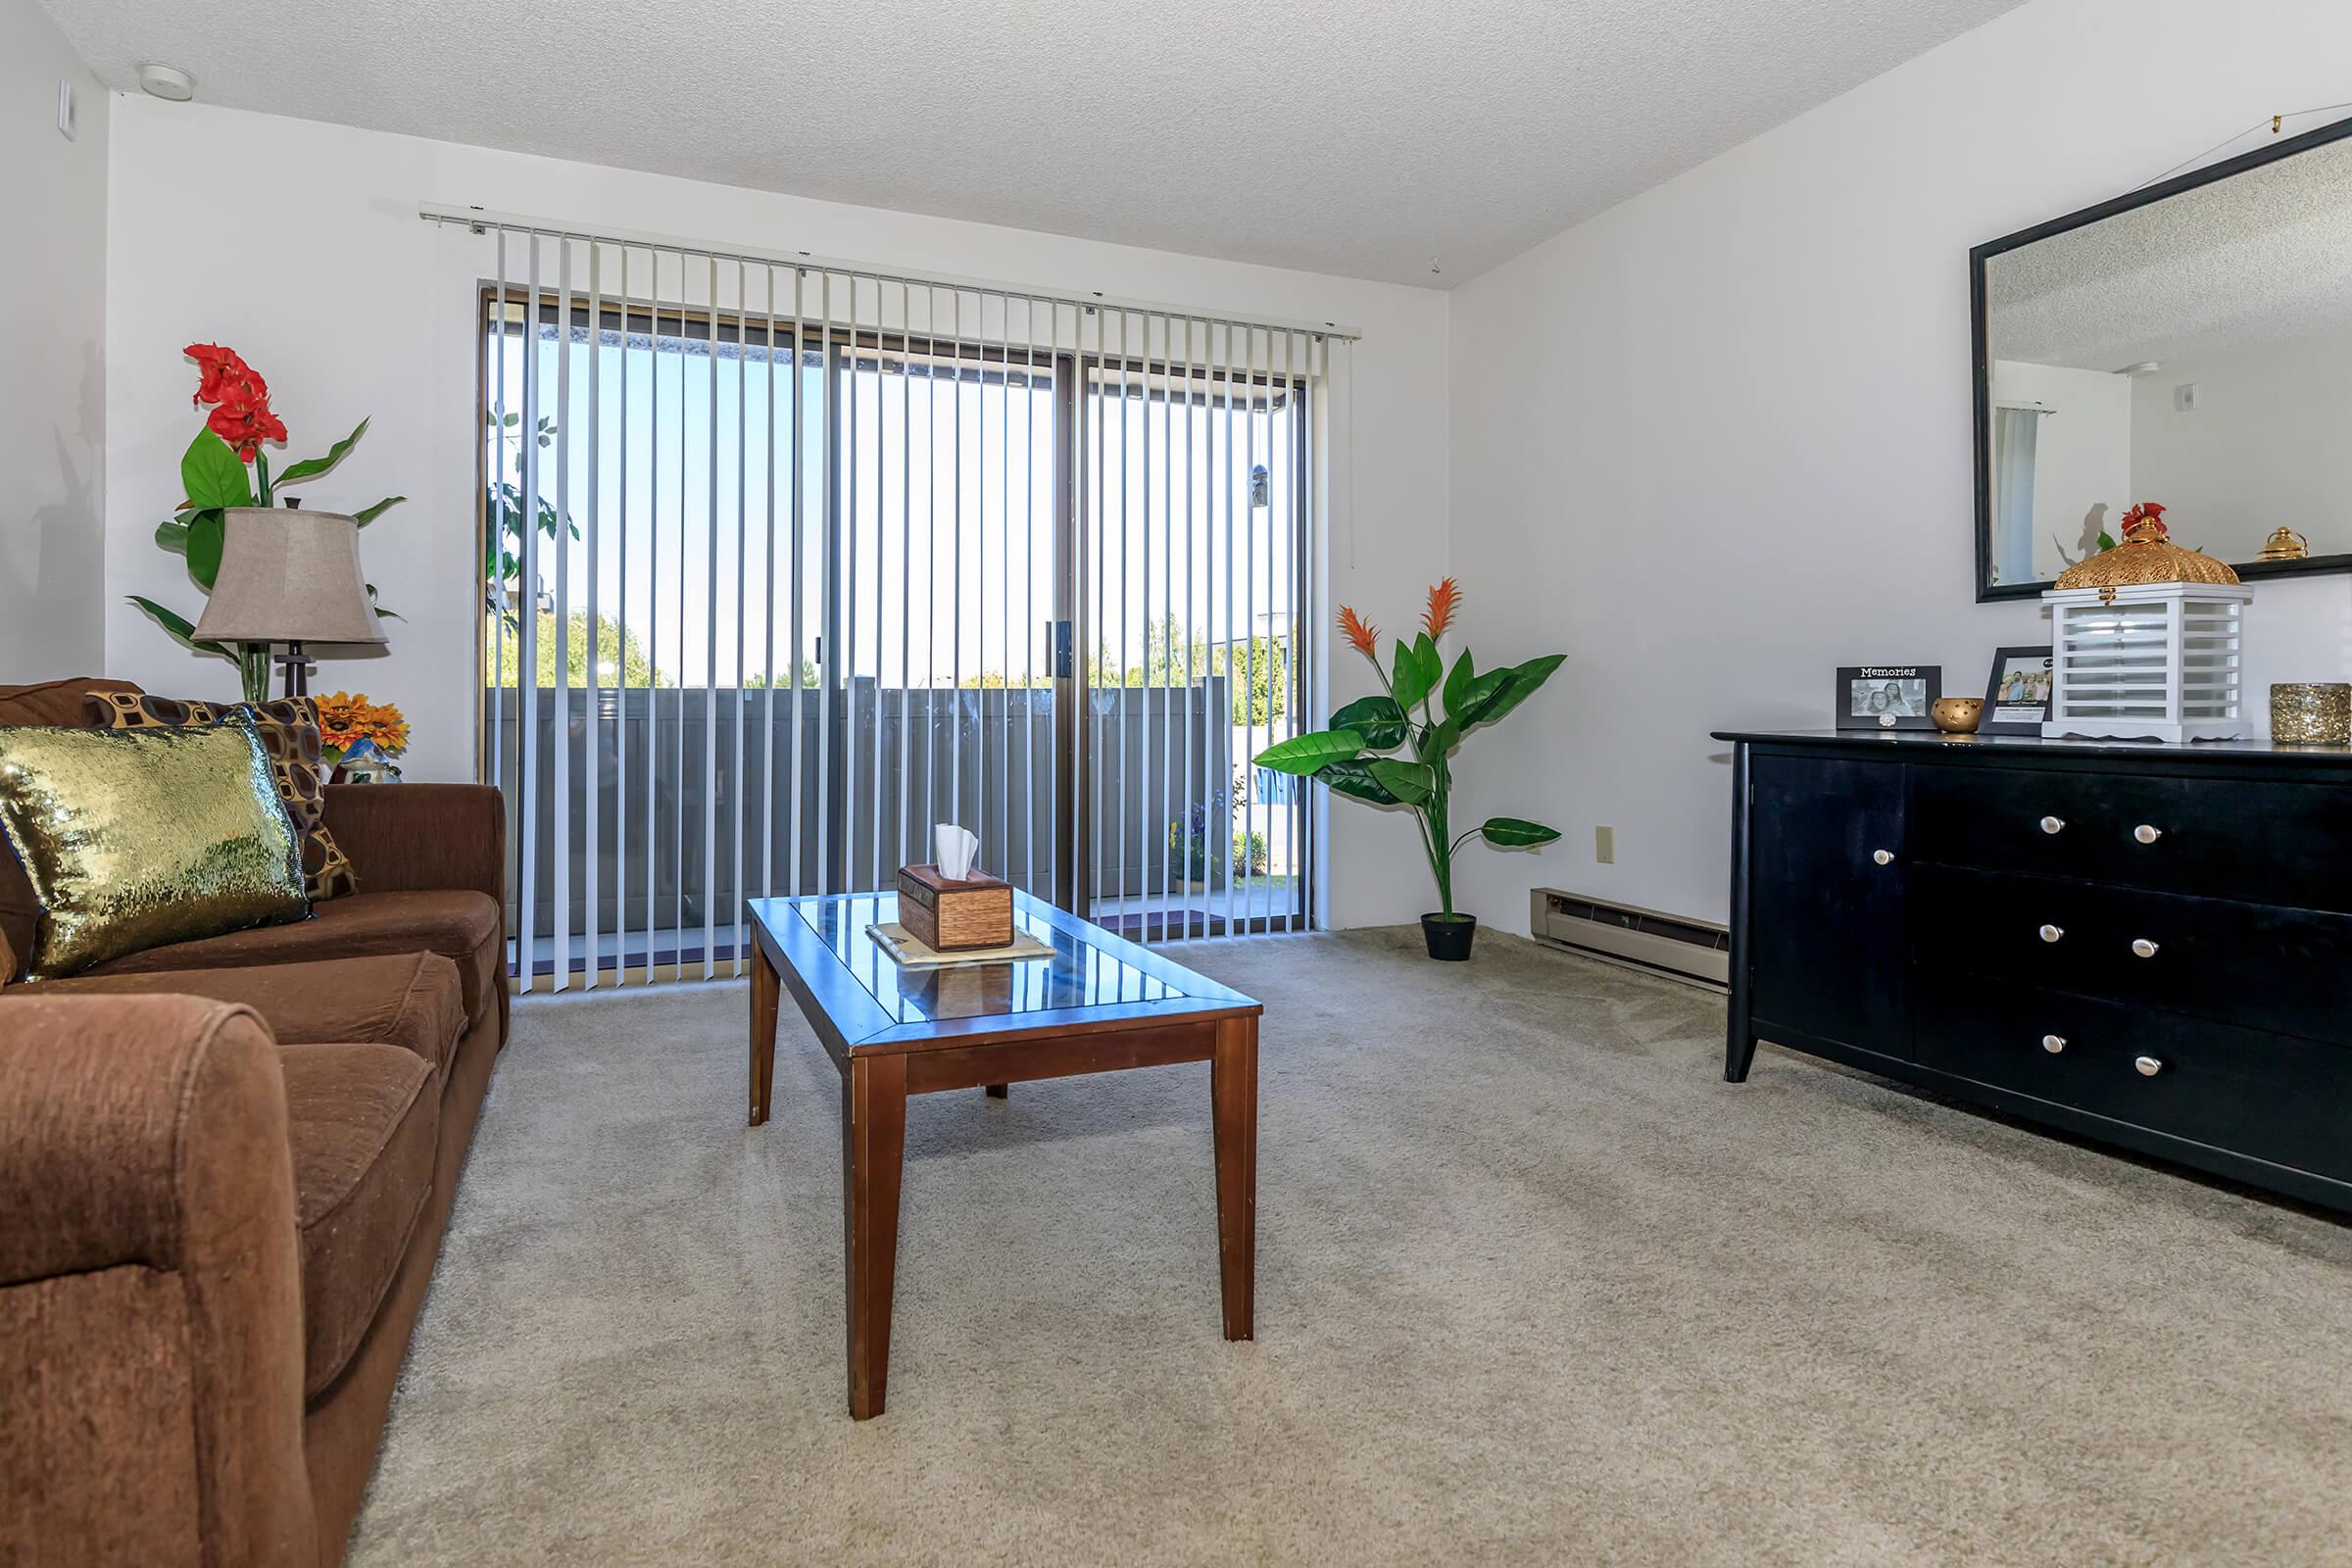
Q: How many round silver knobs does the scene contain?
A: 7